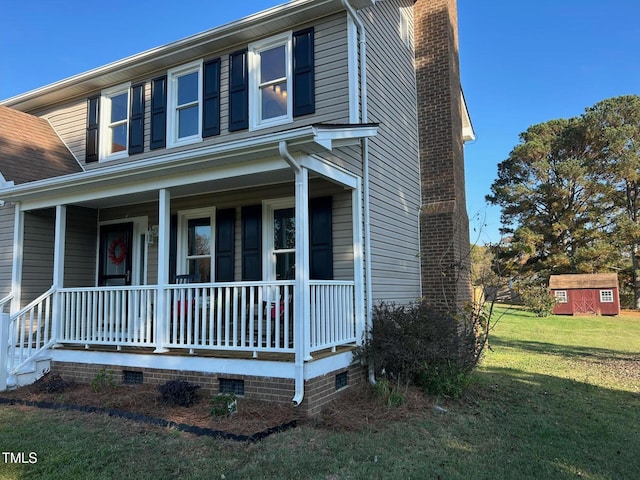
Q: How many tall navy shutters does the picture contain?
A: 10